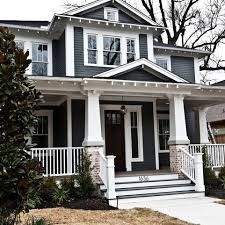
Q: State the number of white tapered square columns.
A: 3